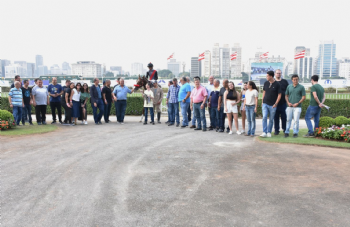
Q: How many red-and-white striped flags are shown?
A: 5